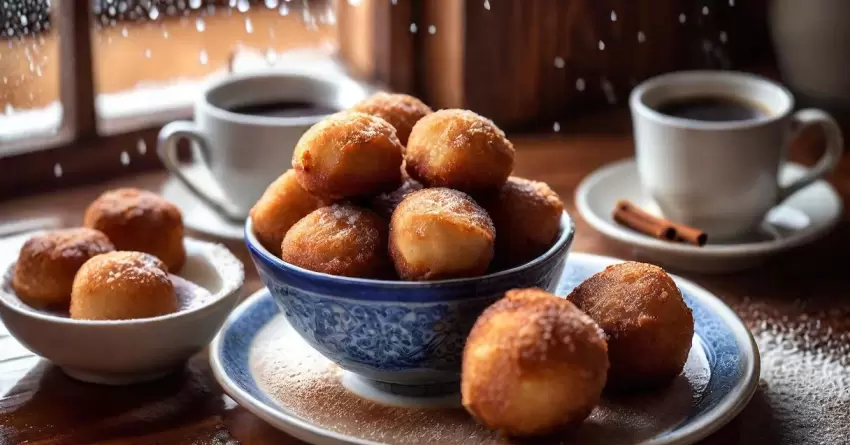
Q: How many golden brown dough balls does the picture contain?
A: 12